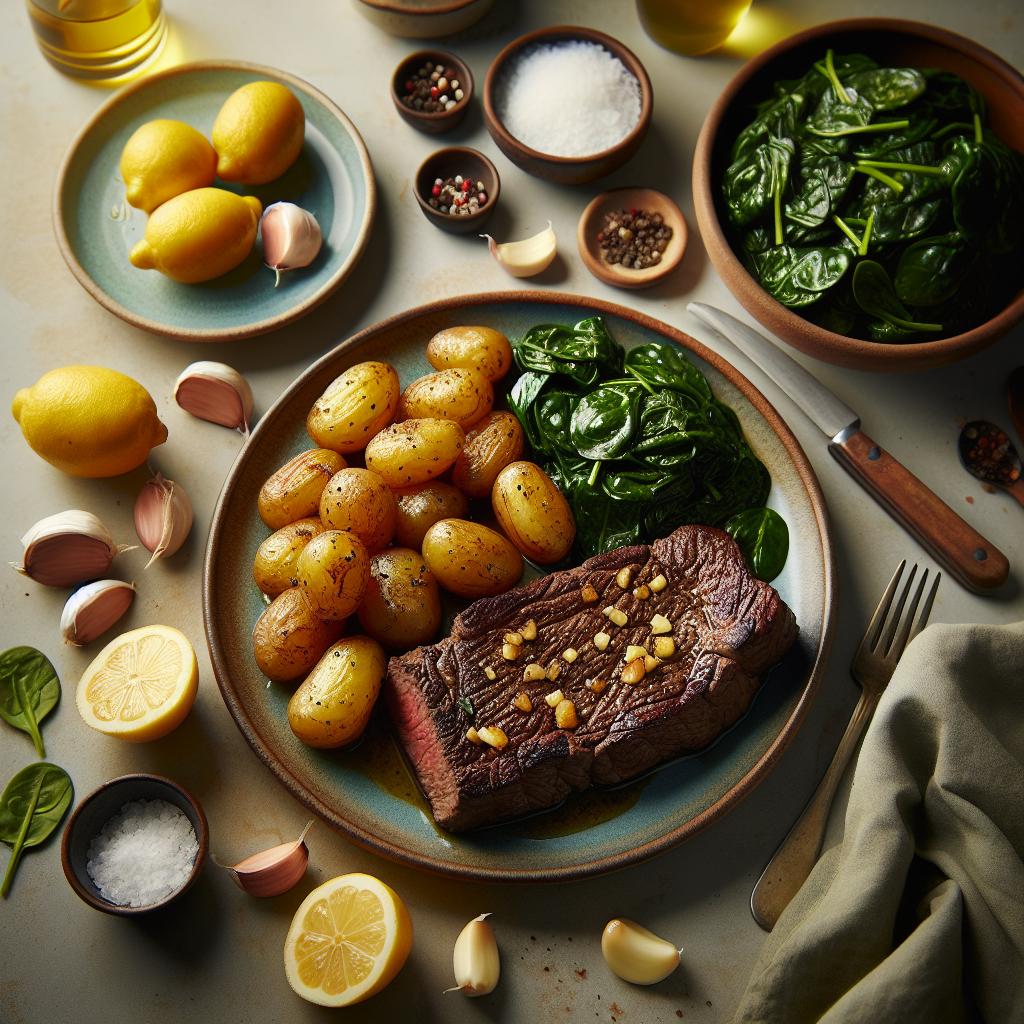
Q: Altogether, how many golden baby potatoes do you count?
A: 15